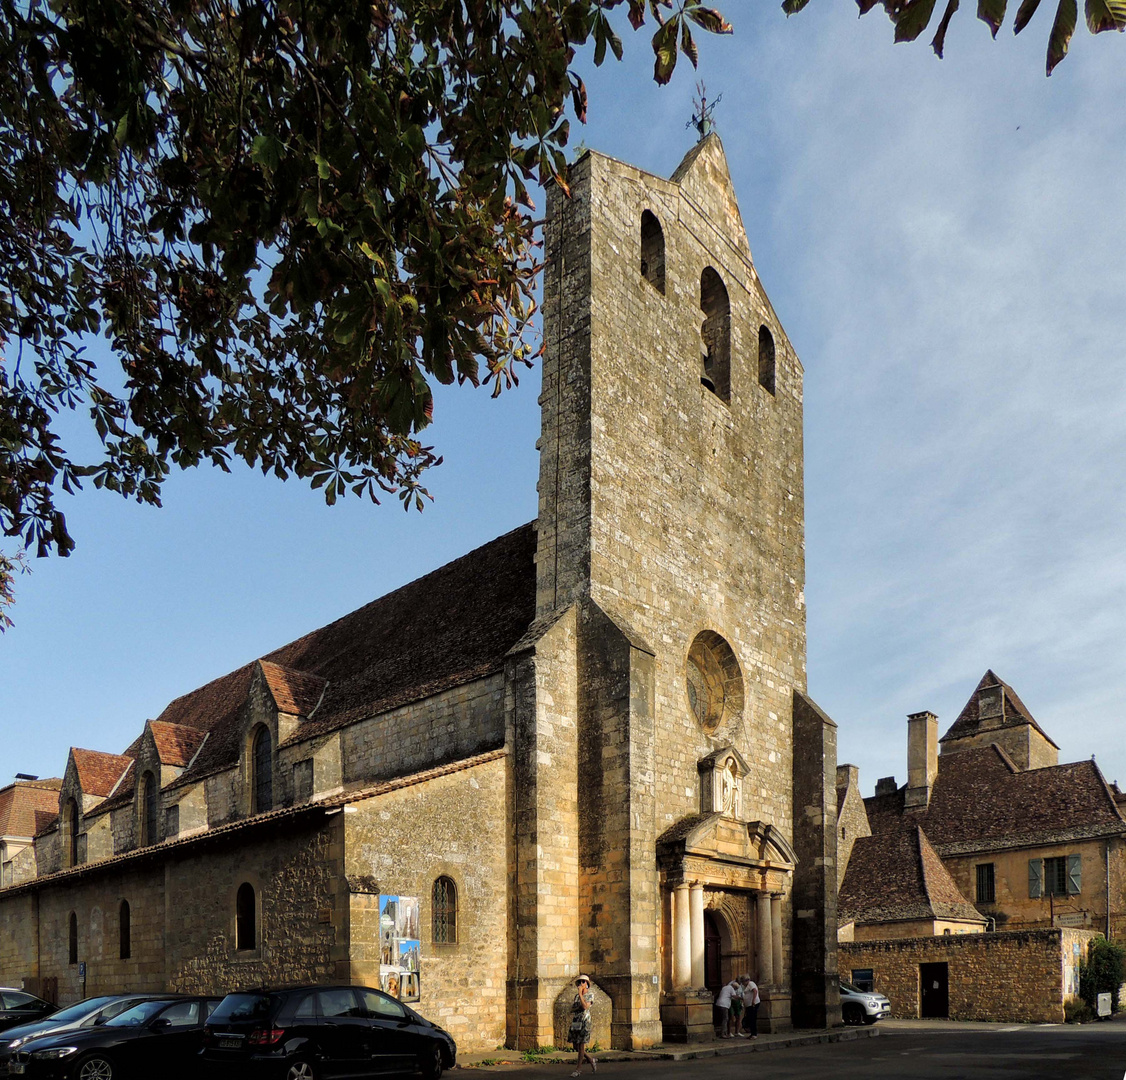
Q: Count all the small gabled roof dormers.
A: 3